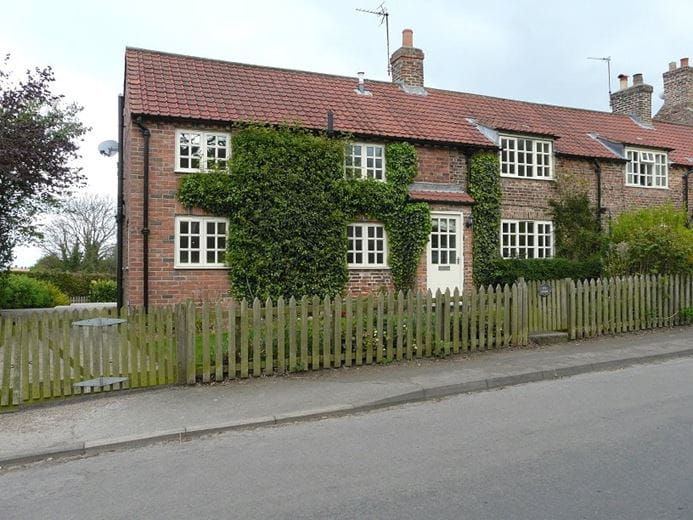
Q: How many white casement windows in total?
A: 7